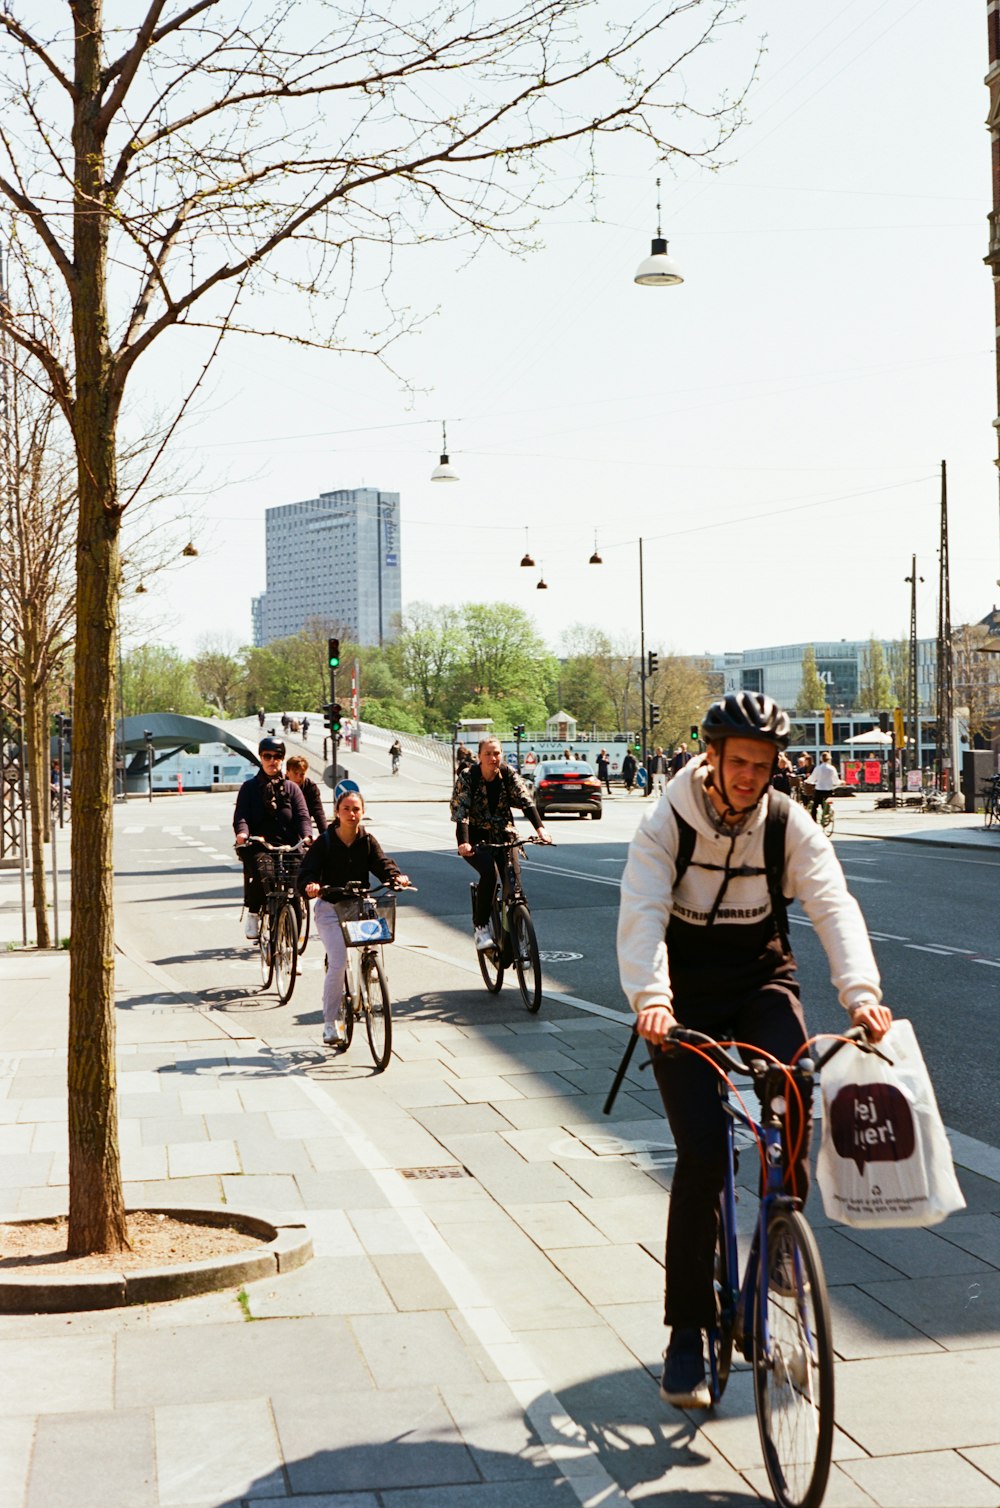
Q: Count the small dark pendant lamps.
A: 5